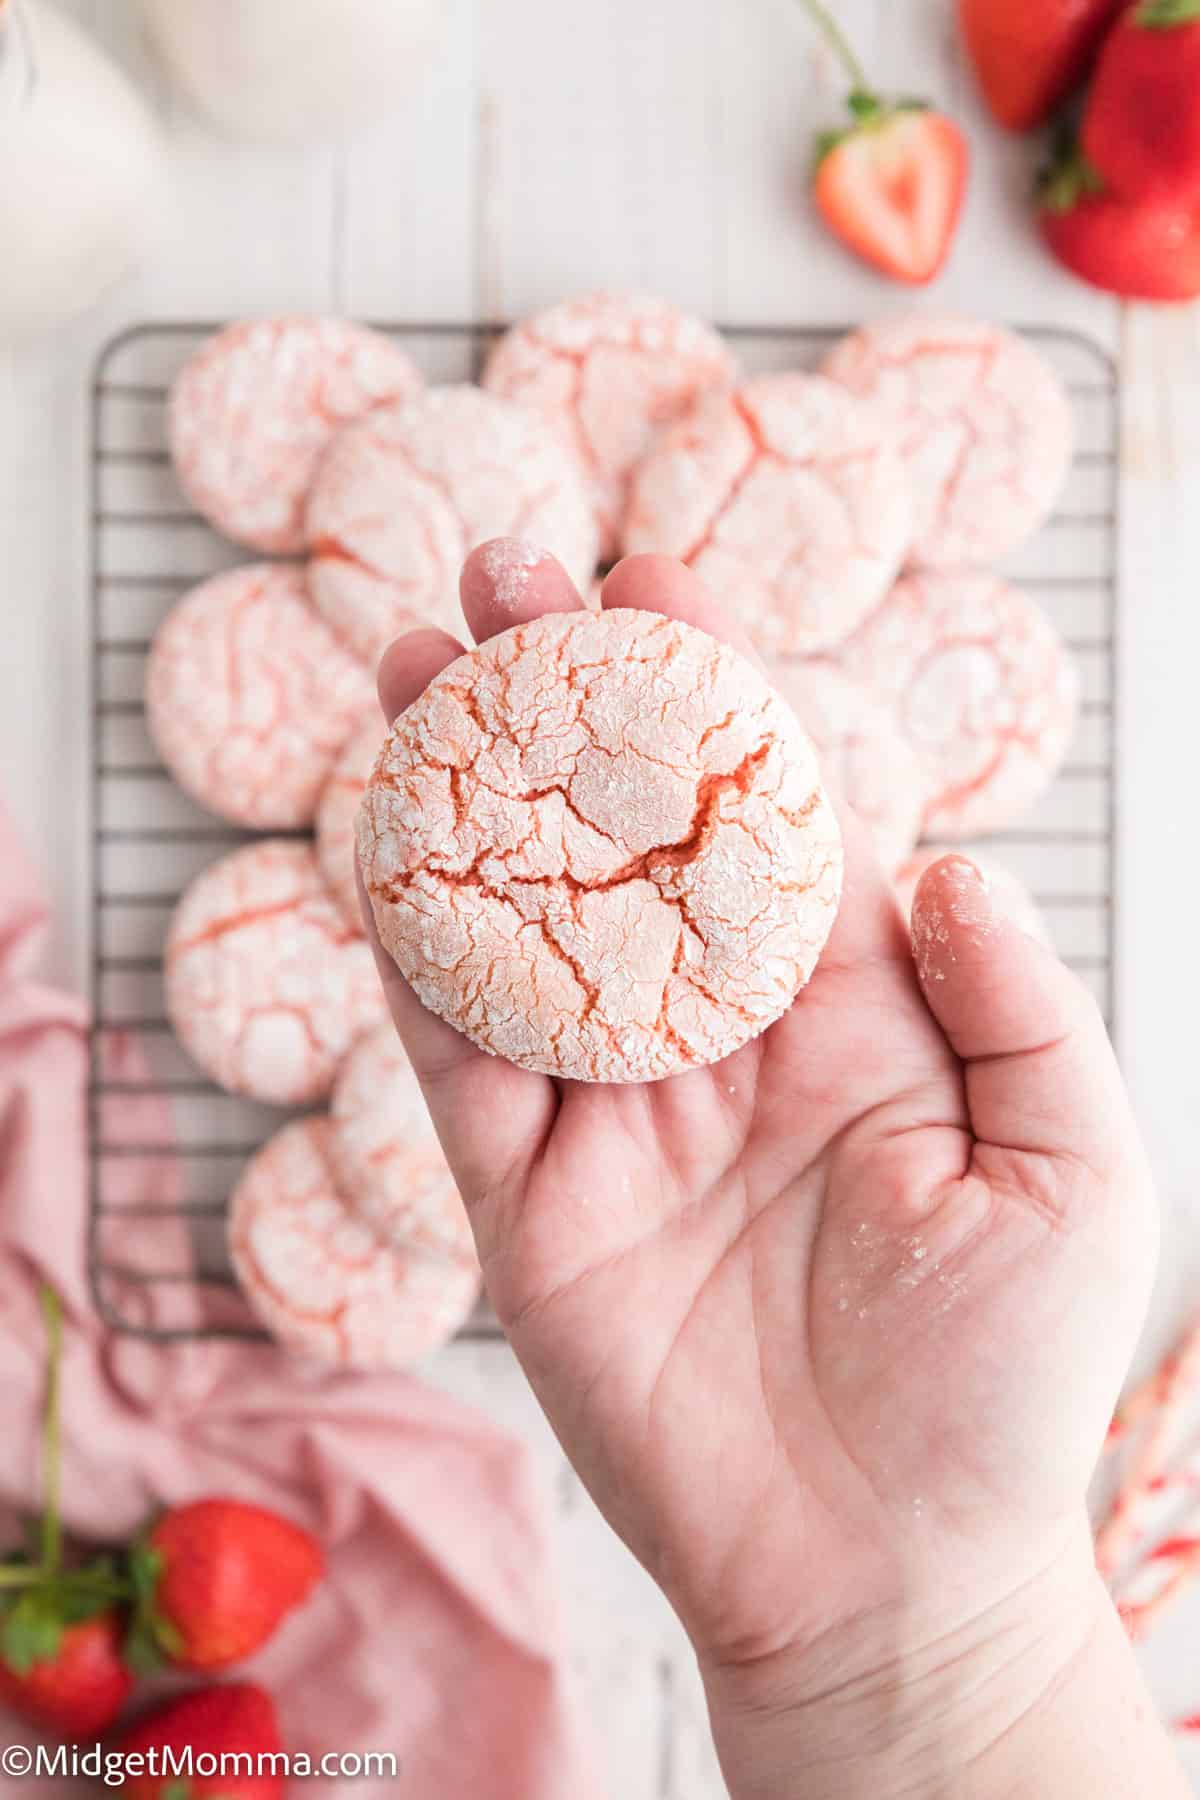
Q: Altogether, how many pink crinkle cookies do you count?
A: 14